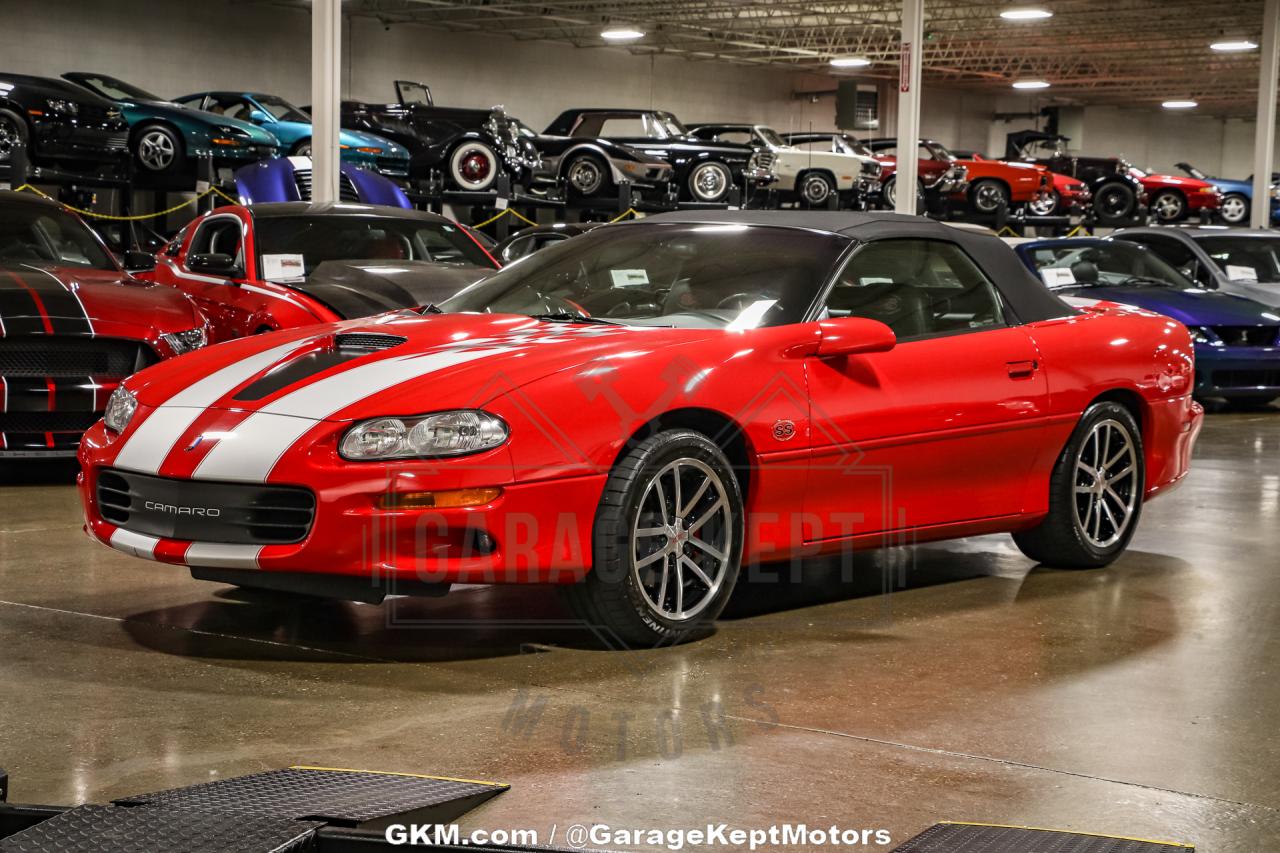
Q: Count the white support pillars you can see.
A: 3